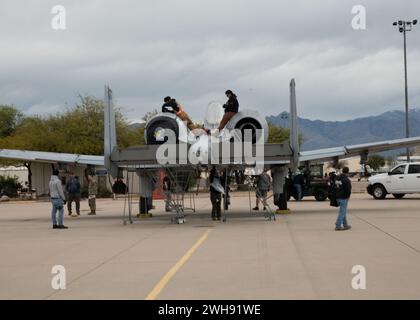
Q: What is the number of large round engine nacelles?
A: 2